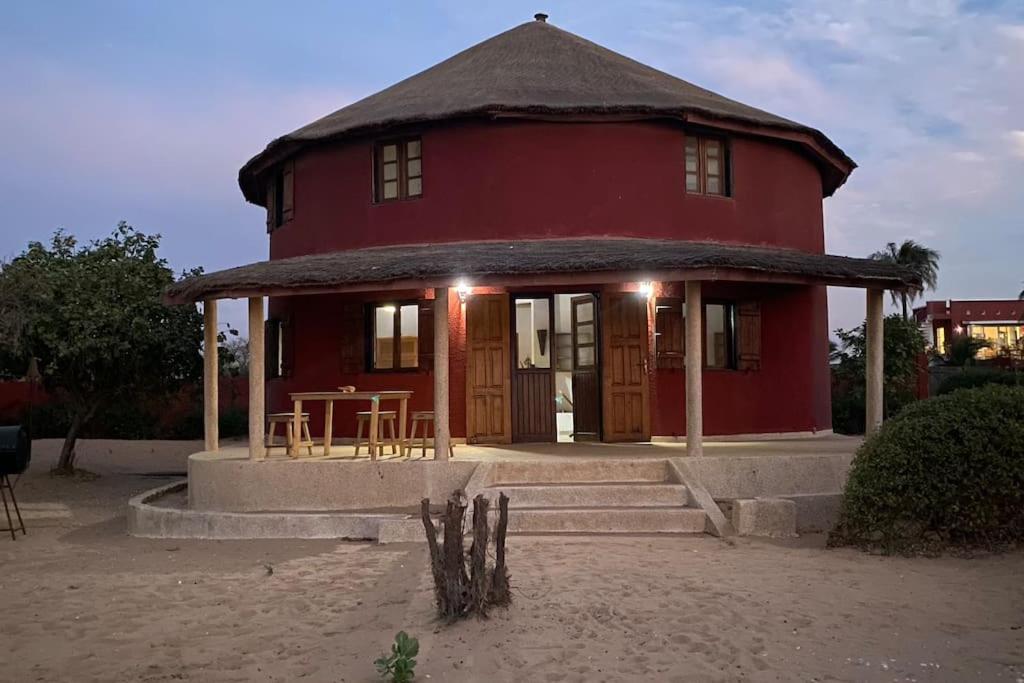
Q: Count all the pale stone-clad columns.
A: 5